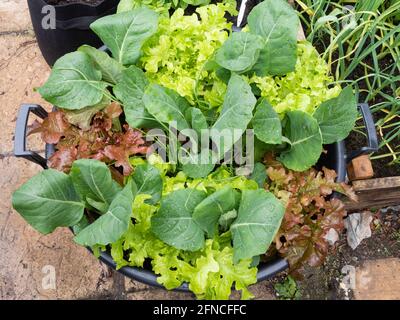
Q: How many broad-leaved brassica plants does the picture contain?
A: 6